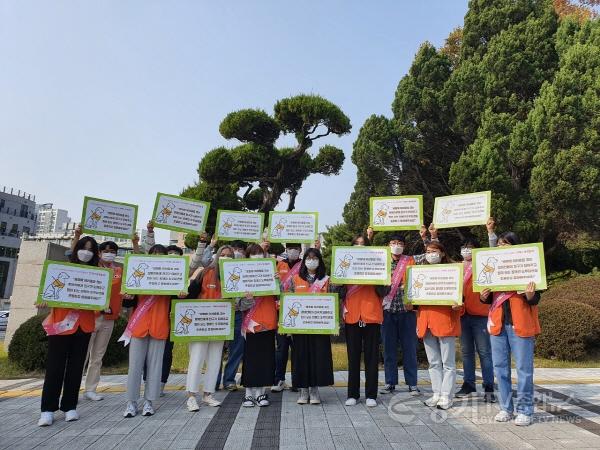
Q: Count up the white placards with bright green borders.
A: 14